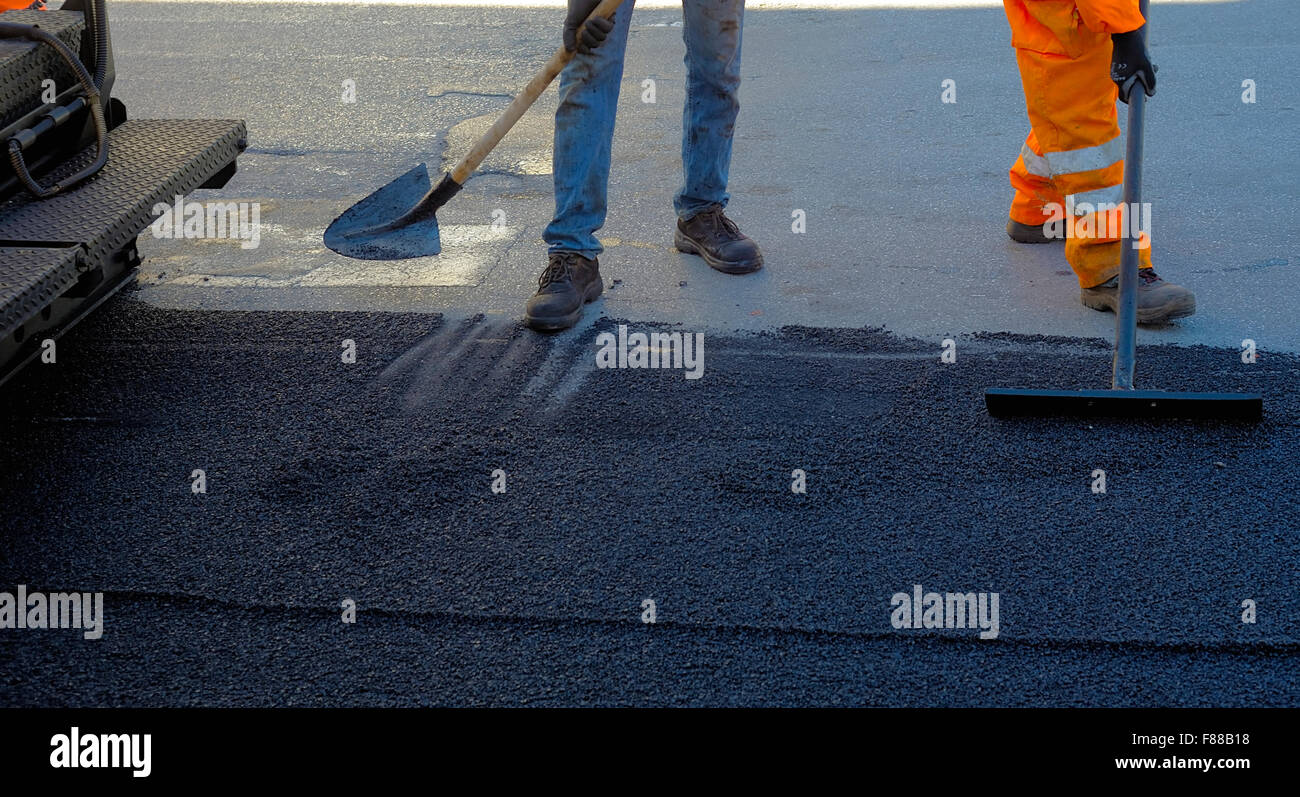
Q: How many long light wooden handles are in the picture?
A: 1